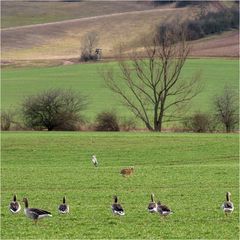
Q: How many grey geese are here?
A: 7